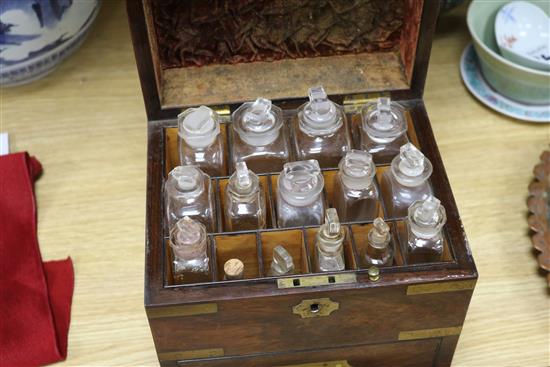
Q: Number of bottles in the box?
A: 15